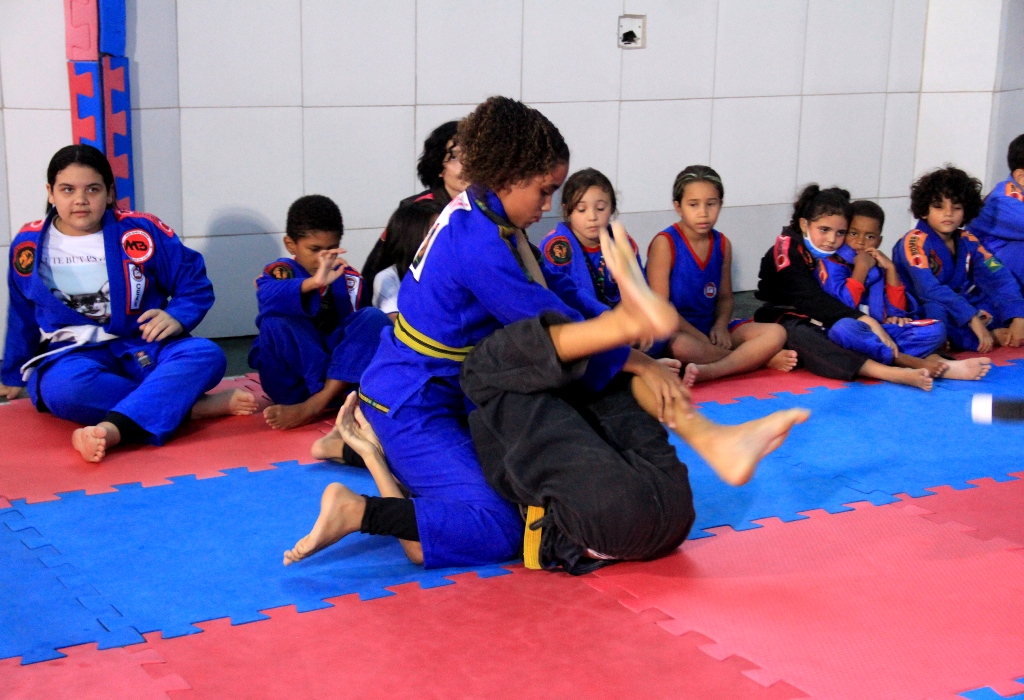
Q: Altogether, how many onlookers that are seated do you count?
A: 10